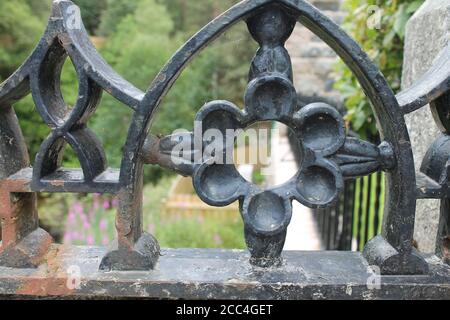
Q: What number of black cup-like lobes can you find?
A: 6